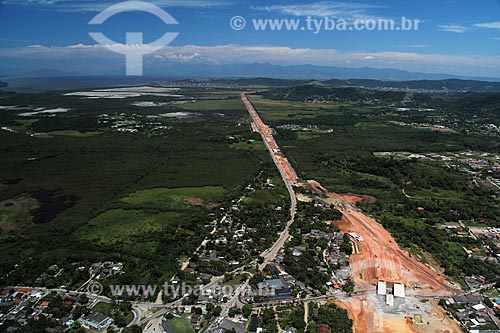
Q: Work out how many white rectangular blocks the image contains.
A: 3